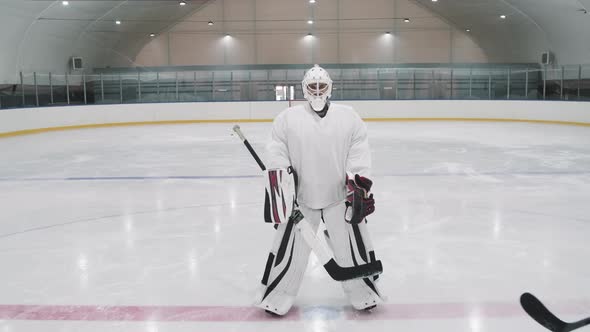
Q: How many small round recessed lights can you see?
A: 14